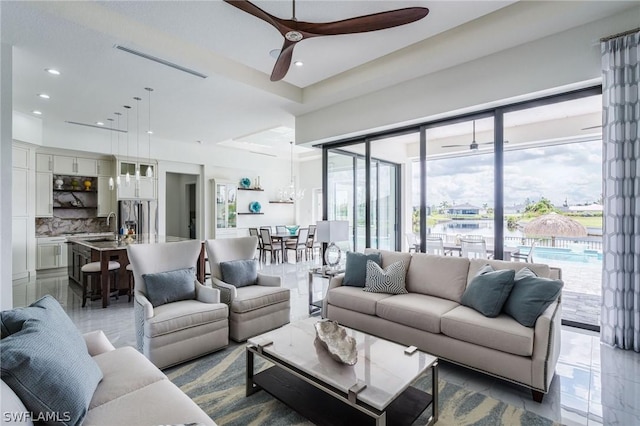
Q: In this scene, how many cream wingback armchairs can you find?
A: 2